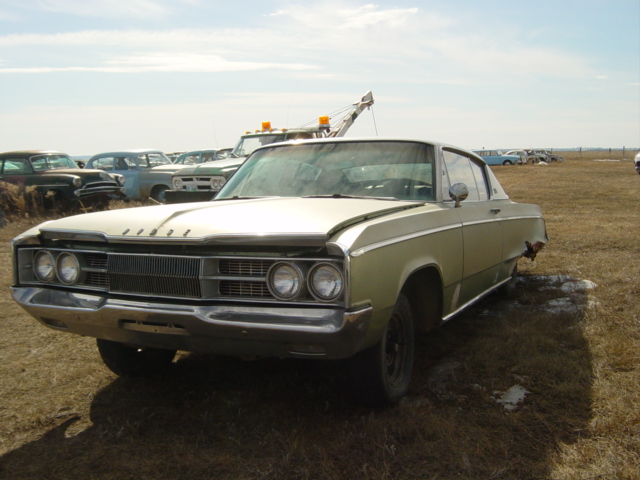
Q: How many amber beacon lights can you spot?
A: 2